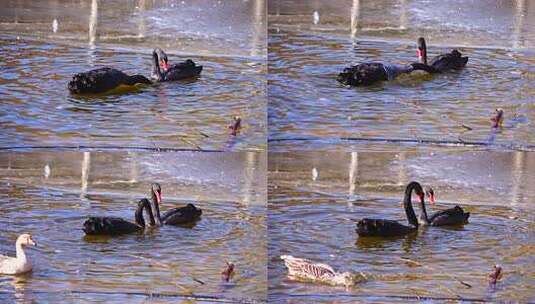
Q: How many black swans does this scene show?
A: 8